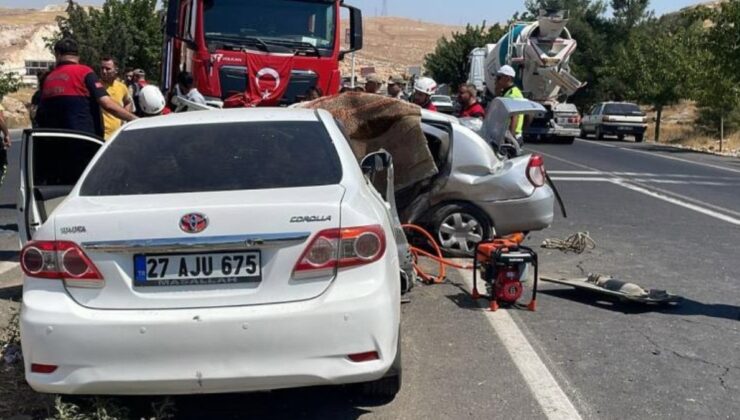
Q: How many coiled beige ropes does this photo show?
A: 1